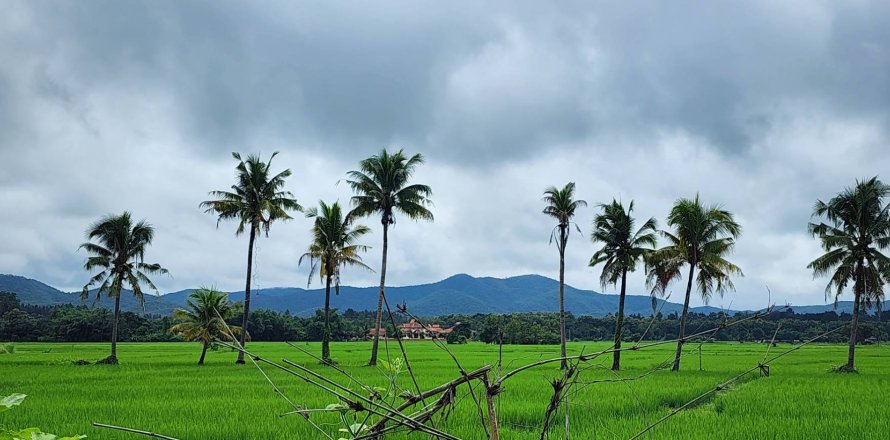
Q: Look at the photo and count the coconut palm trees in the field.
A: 9